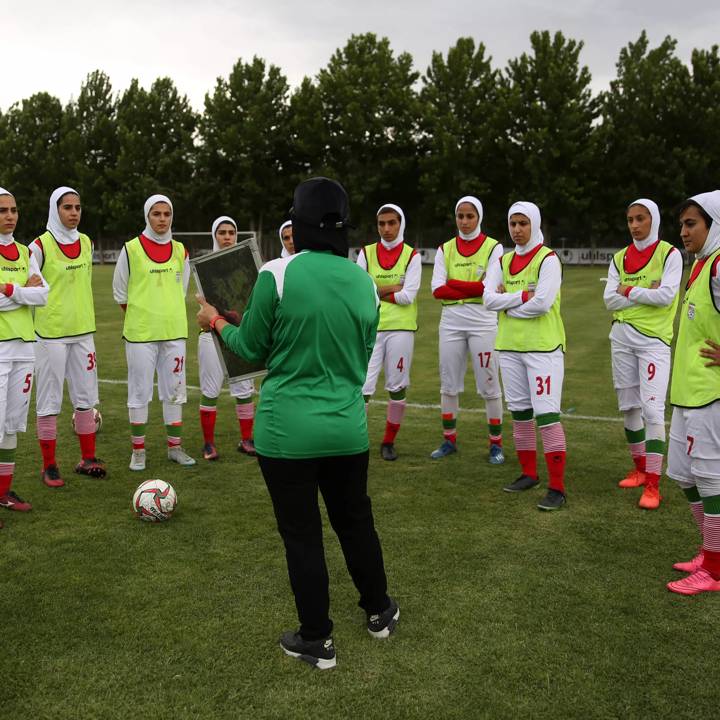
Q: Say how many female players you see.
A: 10